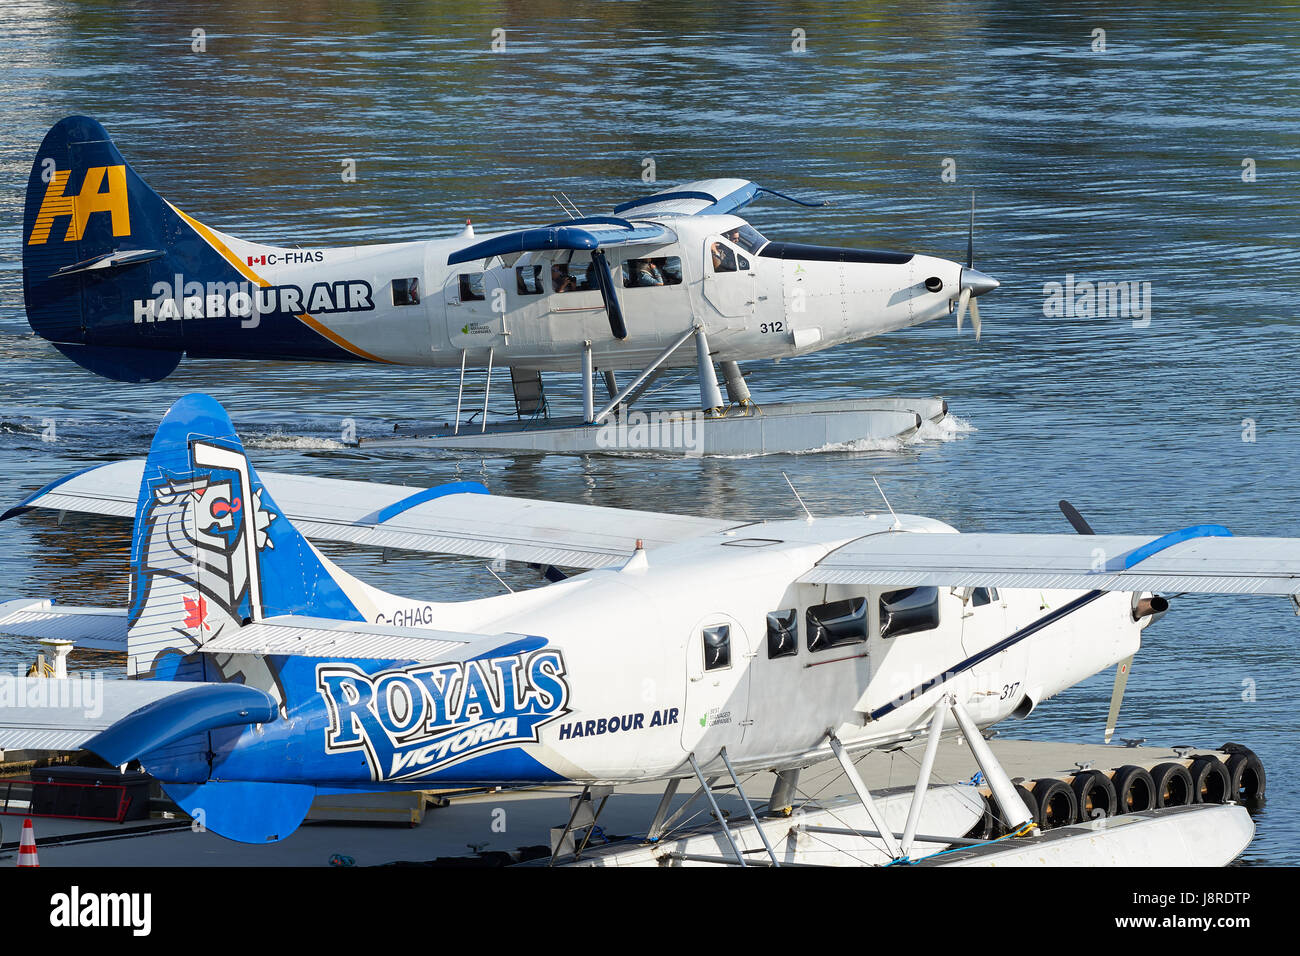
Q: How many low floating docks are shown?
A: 1